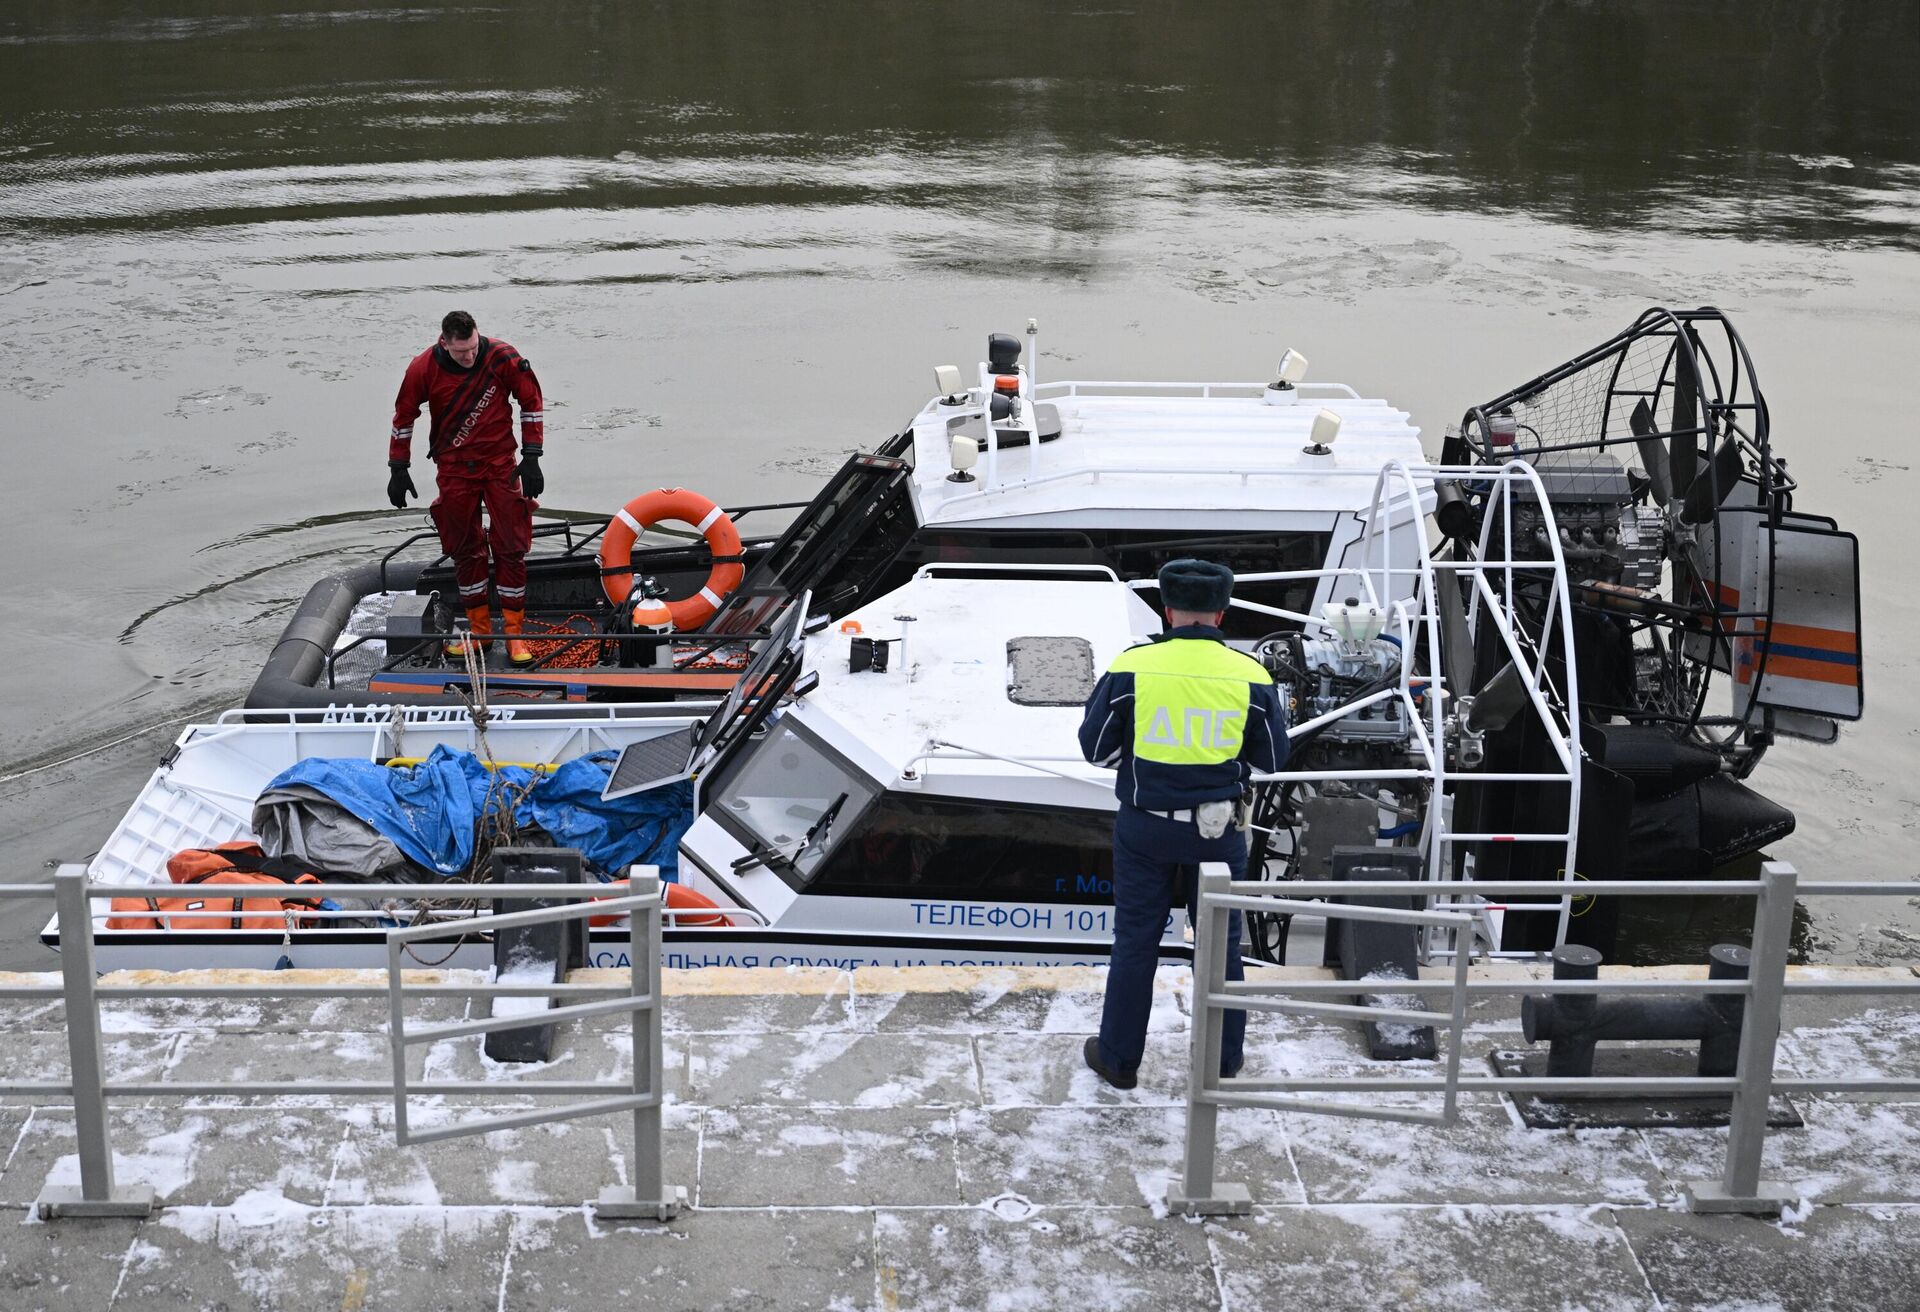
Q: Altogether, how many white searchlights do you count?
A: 4